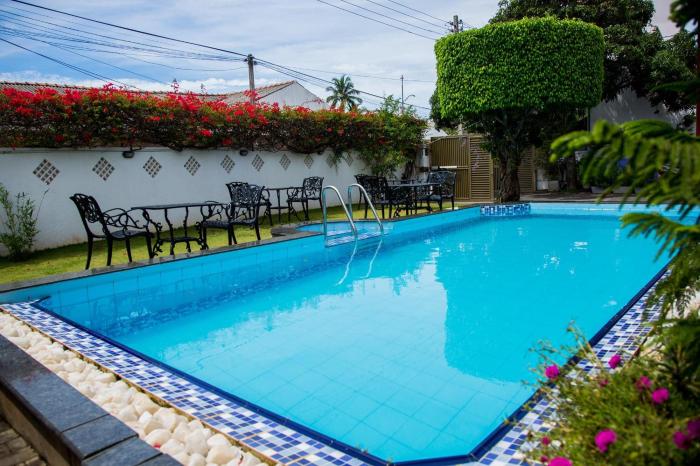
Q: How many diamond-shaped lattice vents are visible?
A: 10